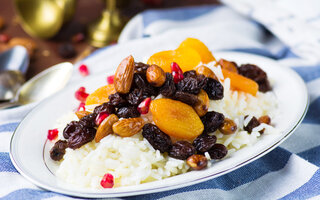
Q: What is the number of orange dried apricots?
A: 5